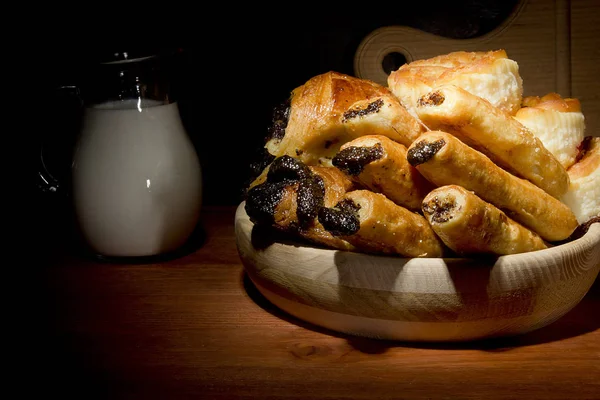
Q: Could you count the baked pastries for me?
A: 11